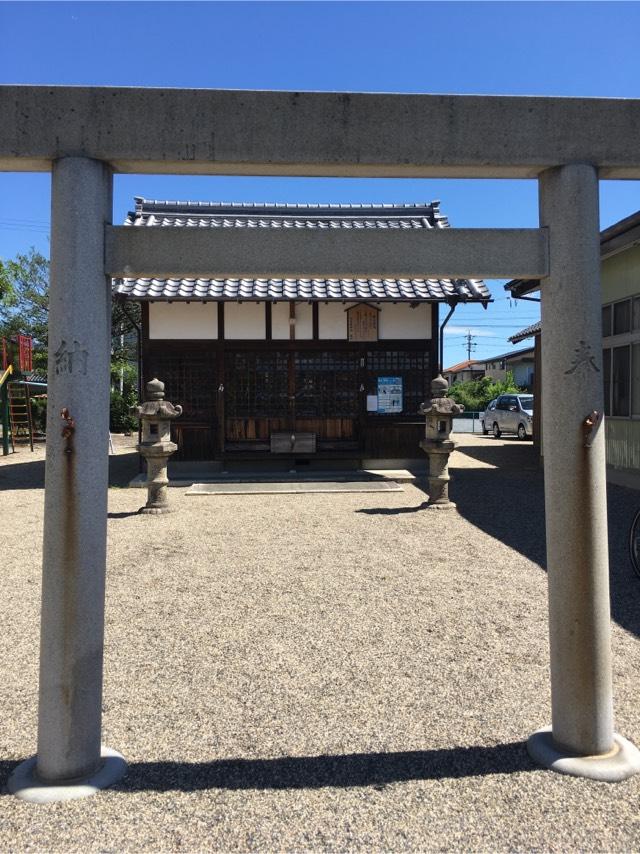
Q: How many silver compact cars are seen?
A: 2